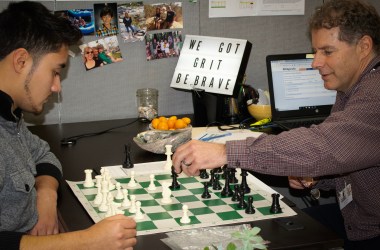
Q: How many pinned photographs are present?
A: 6